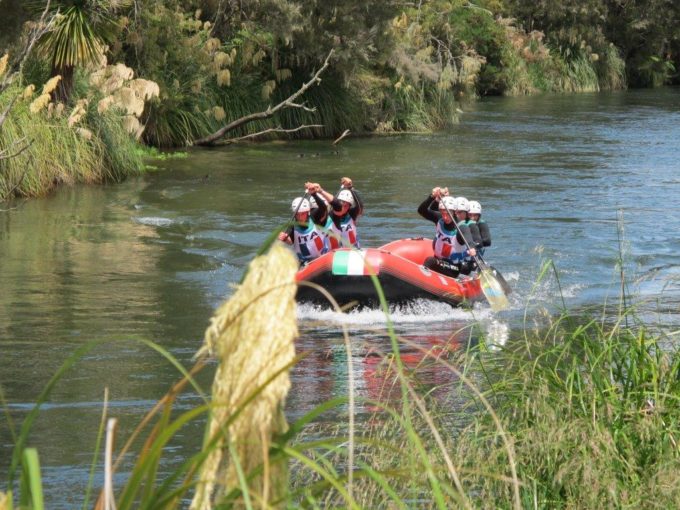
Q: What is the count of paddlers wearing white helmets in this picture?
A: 6